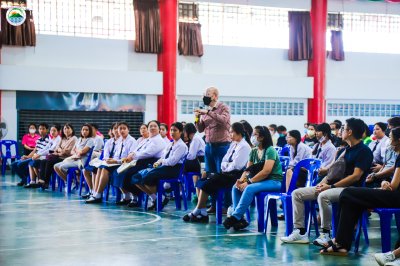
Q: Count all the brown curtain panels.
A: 5